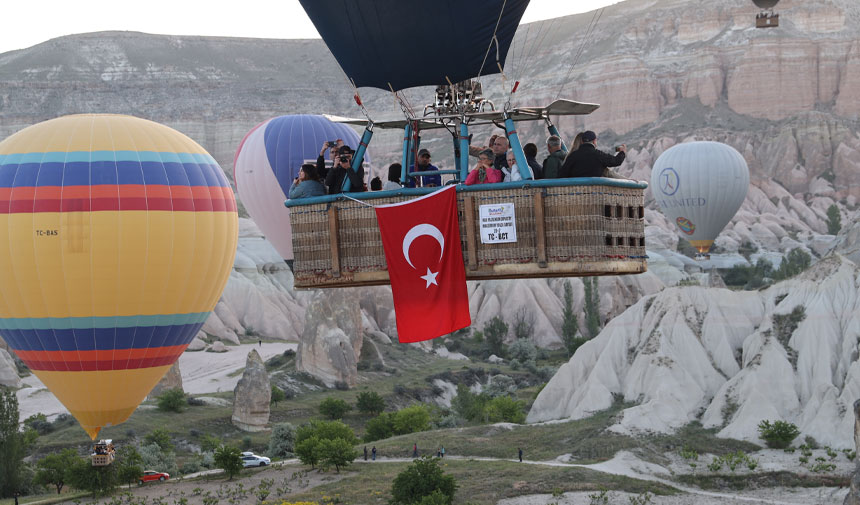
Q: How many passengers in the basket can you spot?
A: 14